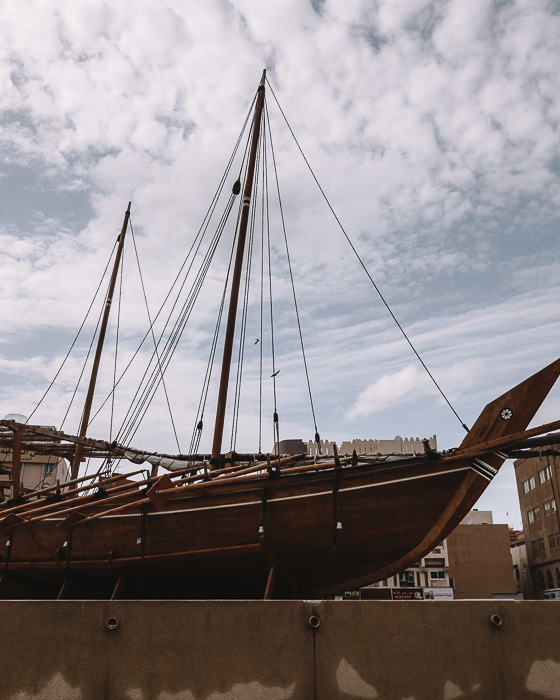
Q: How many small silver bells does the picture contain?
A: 5